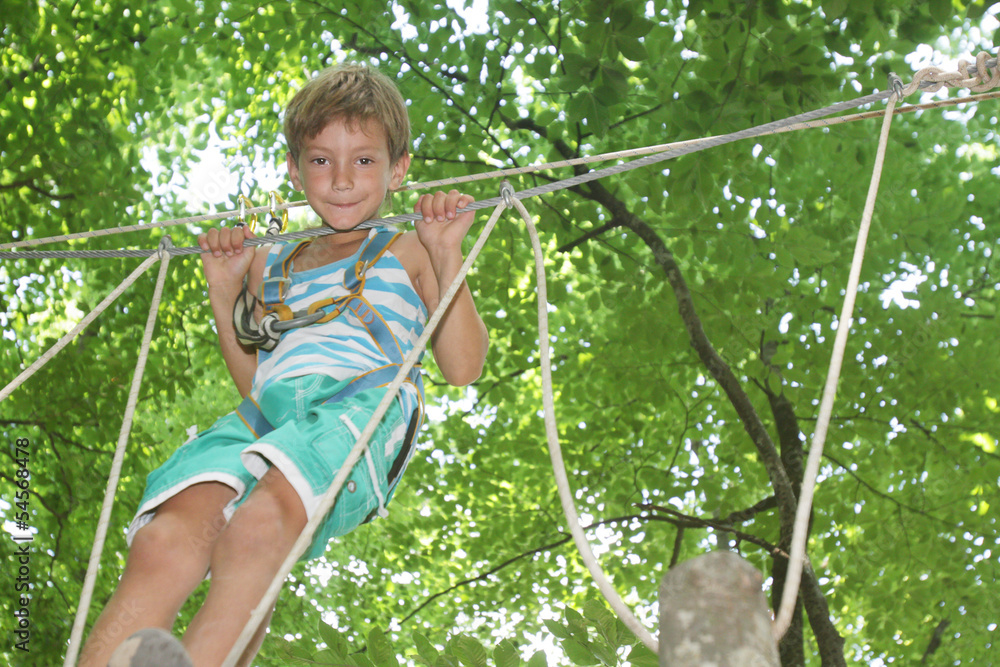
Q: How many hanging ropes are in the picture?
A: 5